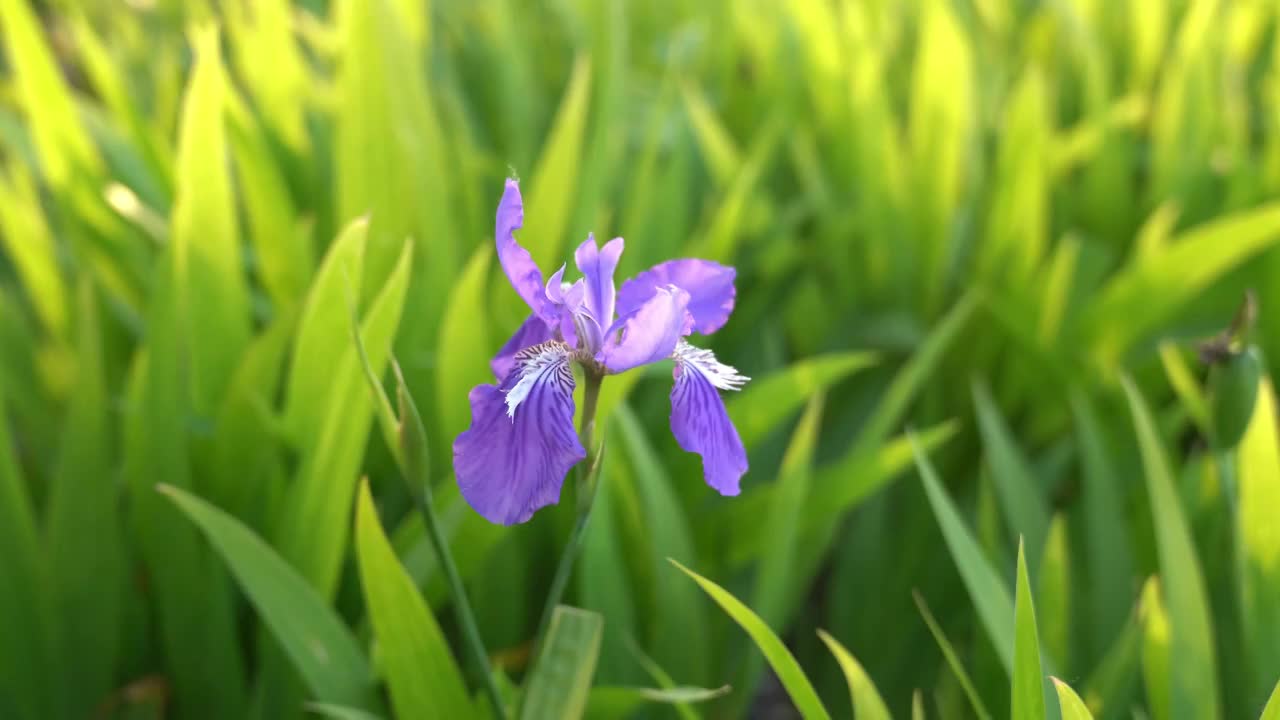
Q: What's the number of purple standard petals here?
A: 3